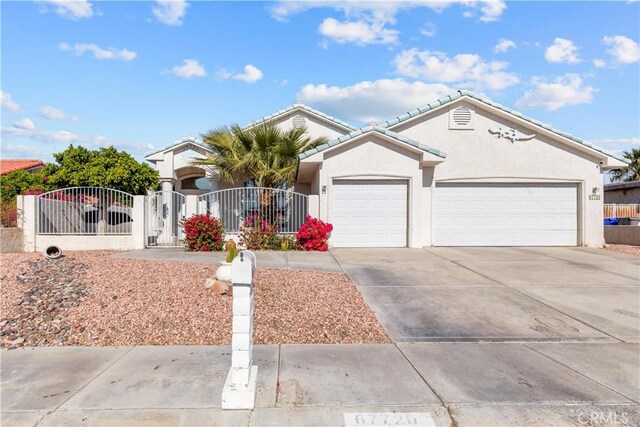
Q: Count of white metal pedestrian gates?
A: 1